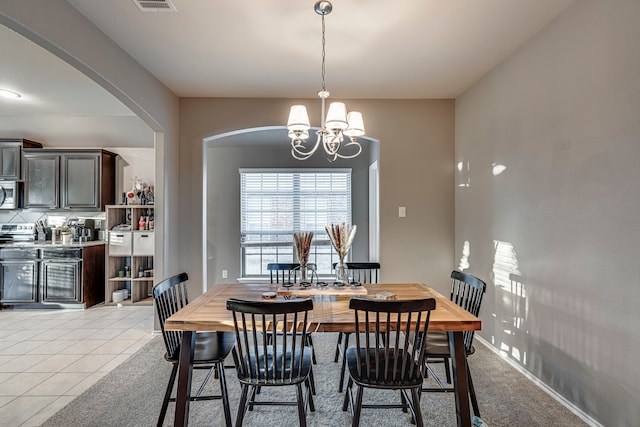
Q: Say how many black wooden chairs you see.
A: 6